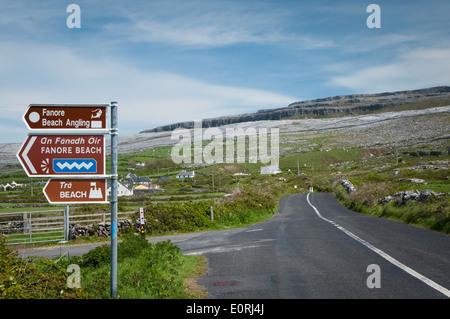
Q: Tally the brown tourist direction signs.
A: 3